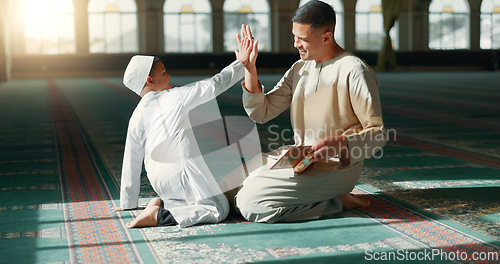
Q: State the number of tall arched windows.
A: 8